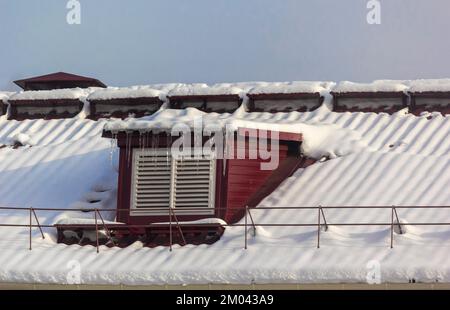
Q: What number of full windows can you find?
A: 1